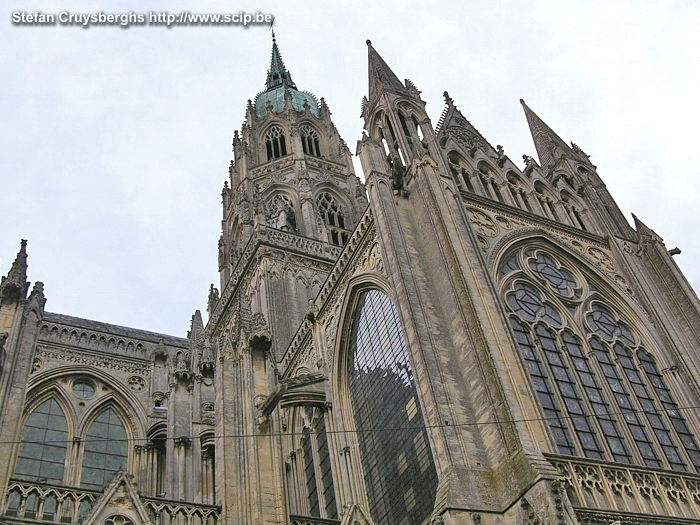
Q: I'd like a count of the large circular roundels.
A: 3